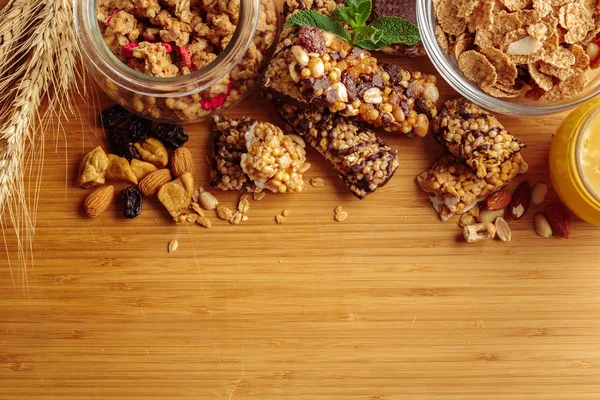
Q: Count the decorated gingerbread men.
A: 0